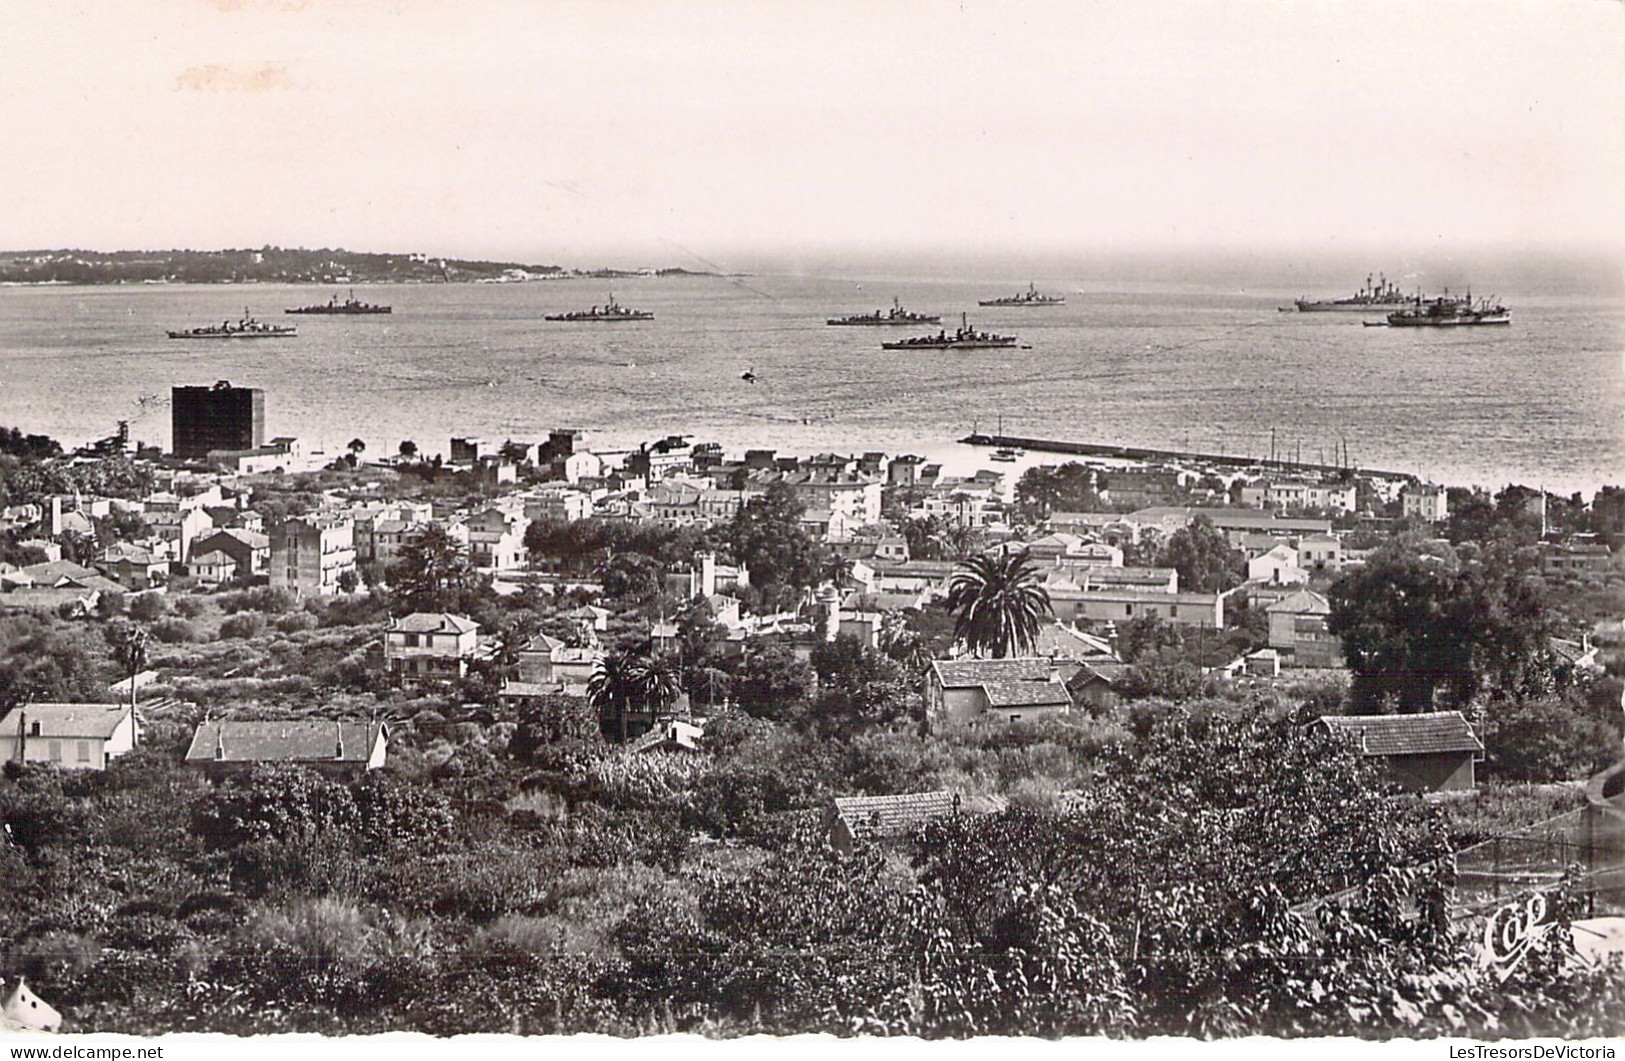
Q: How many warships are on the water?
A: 8